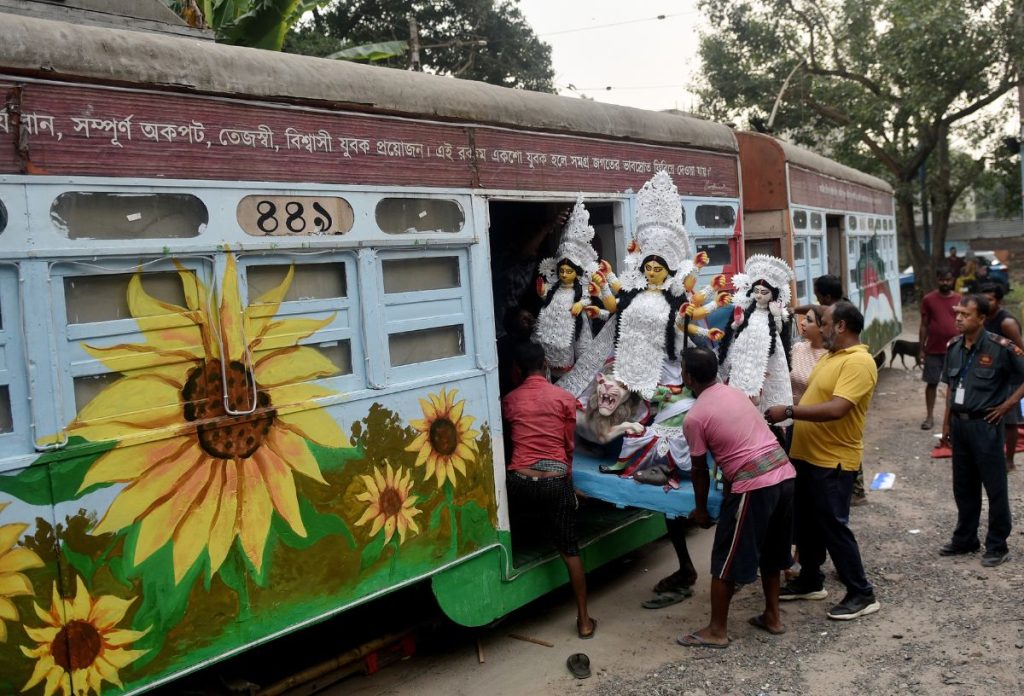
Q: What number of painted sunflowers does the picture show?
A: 5